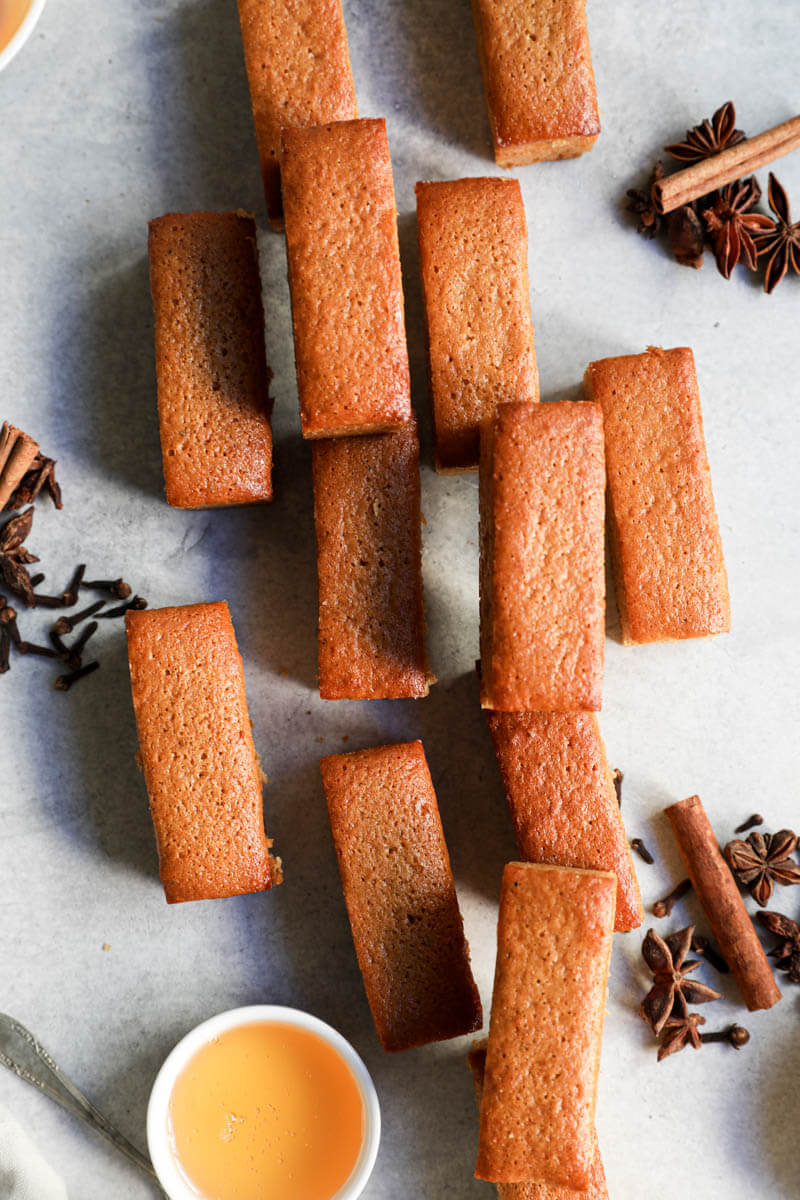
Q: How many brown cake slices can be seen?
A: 13